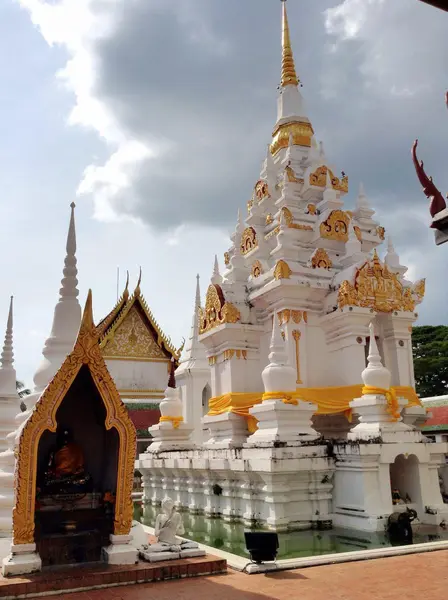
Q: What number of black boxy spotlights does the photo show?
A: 1